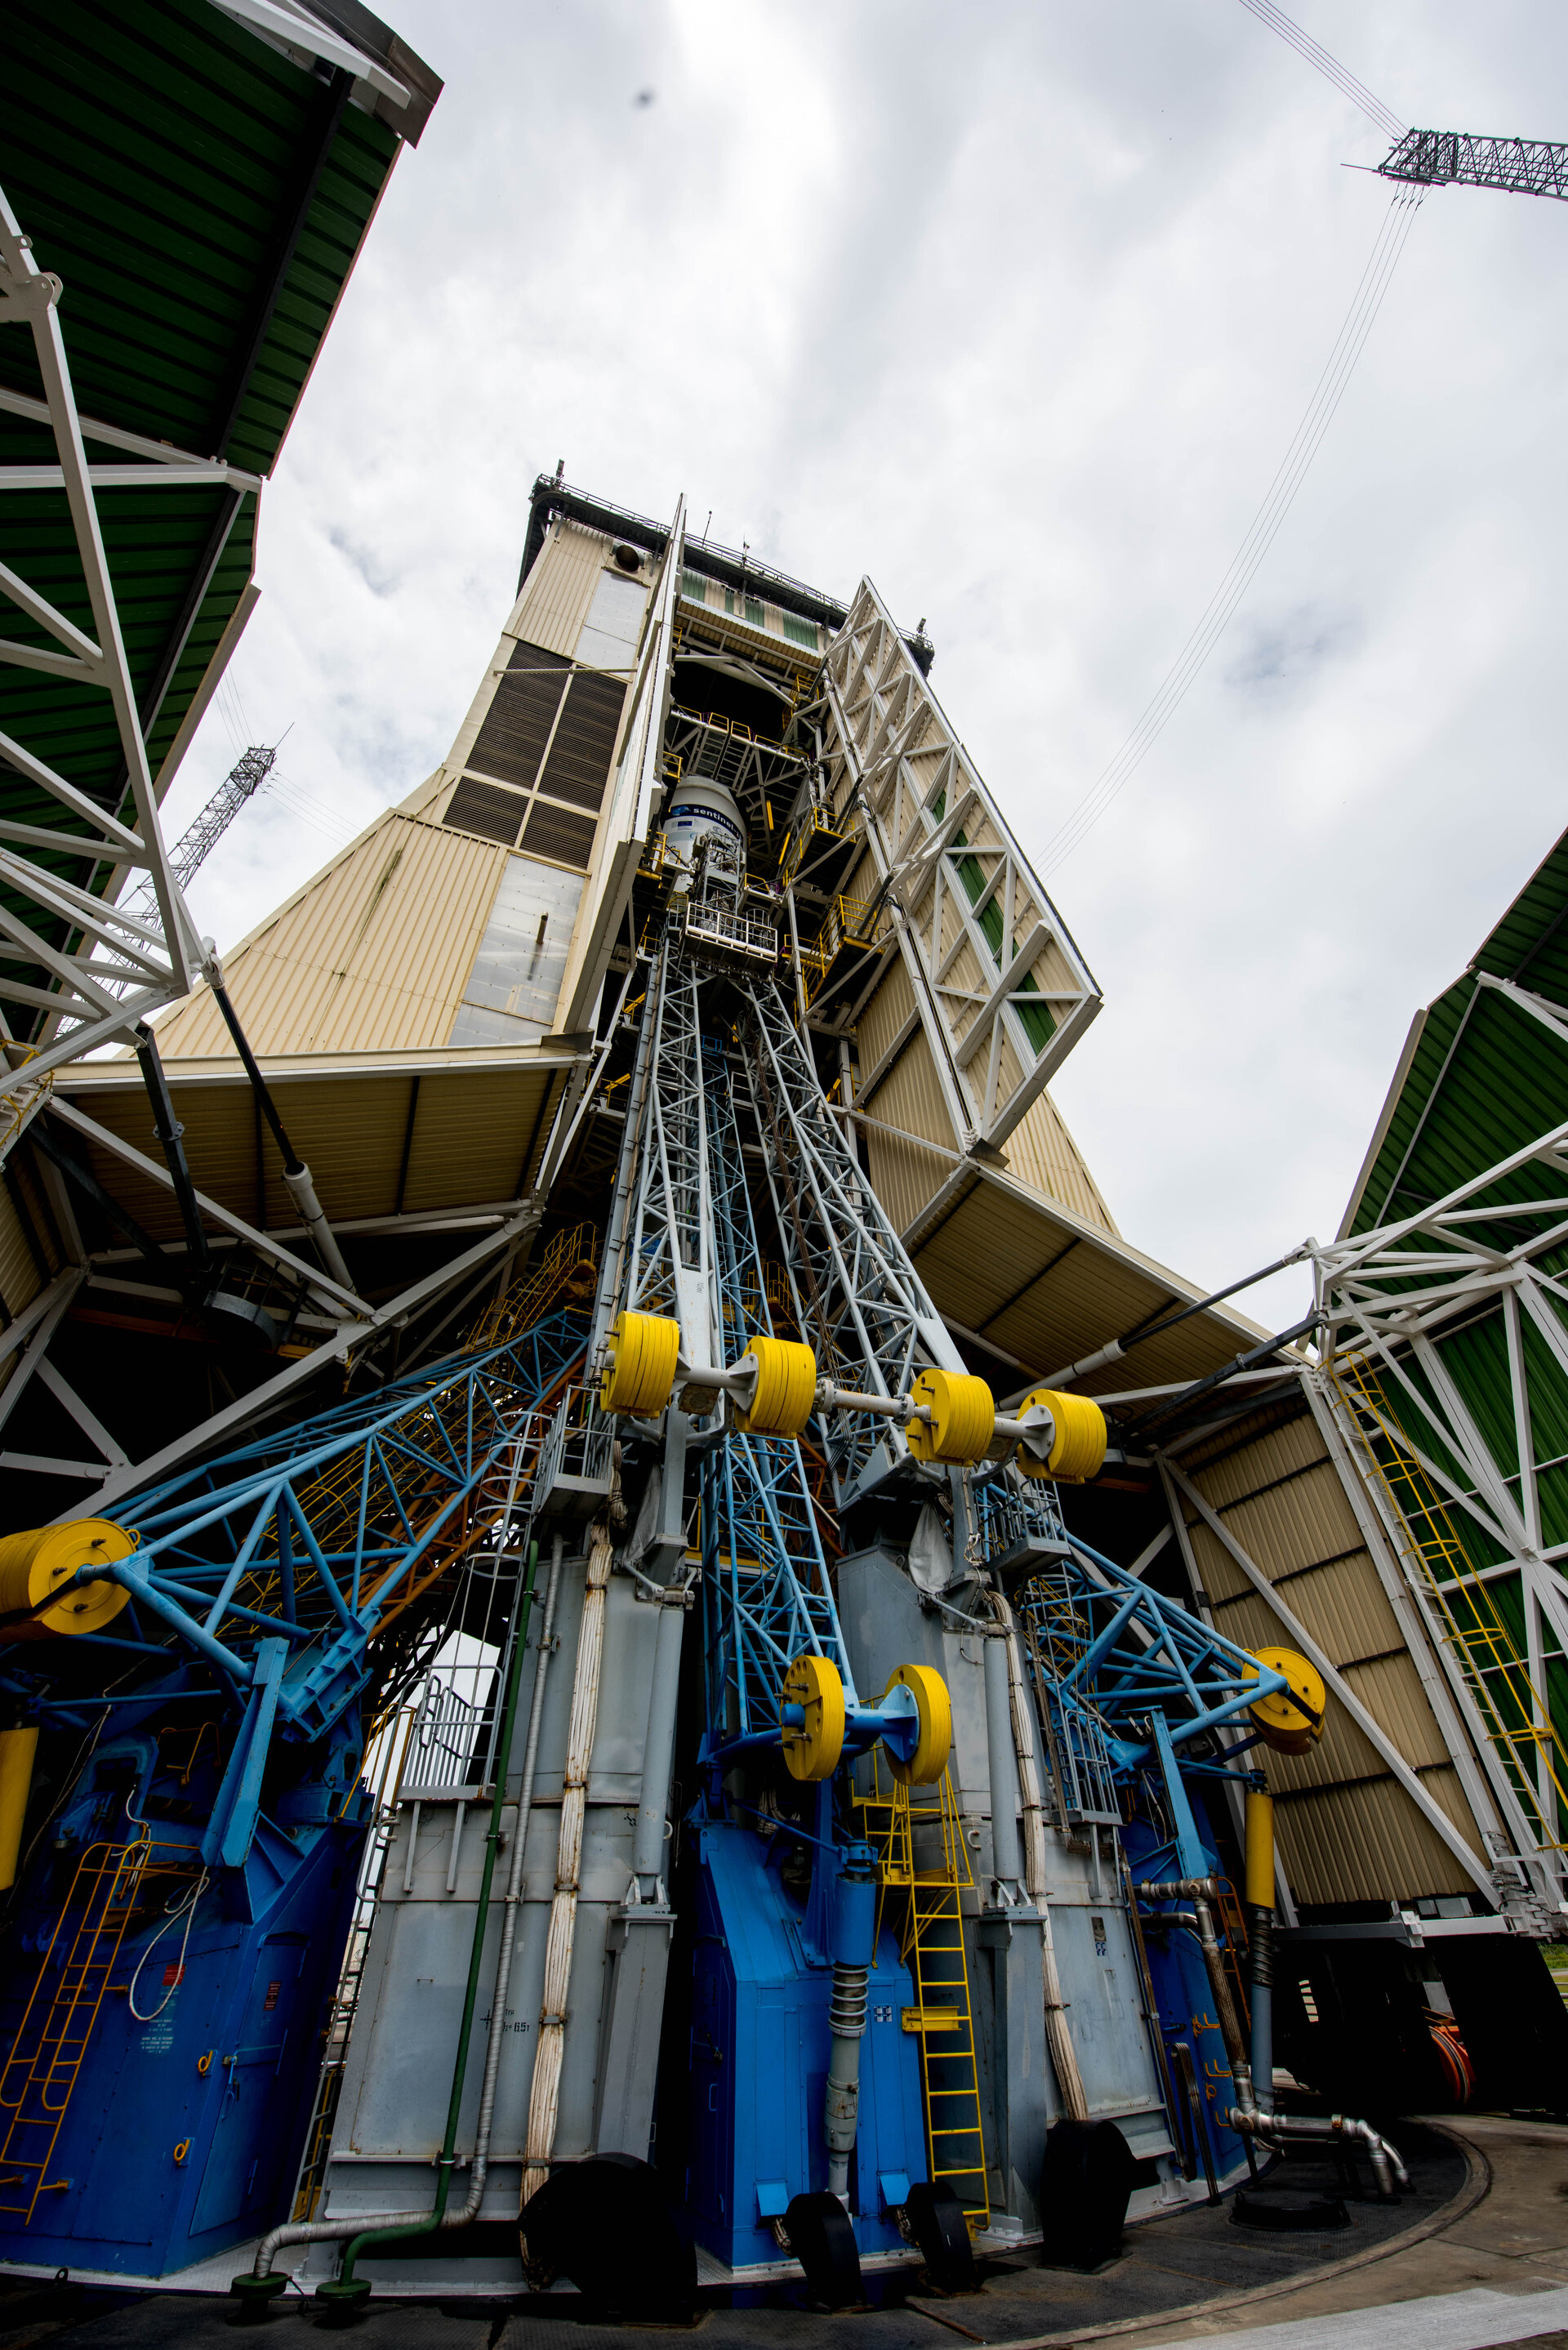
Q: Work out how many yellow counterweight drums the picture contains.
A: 8